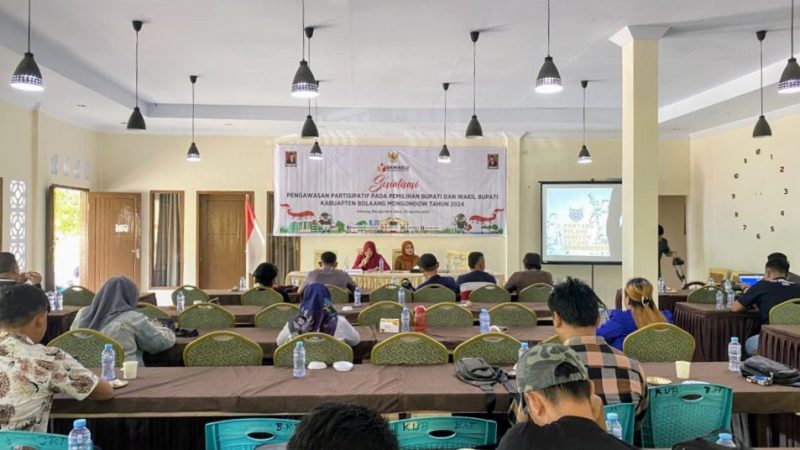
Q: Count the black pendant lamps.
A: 12